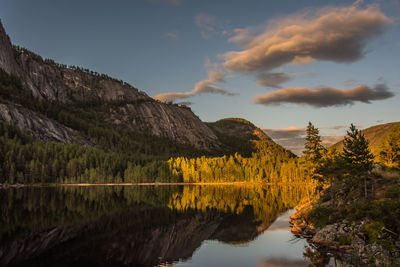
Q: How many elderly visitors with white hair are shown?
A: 0